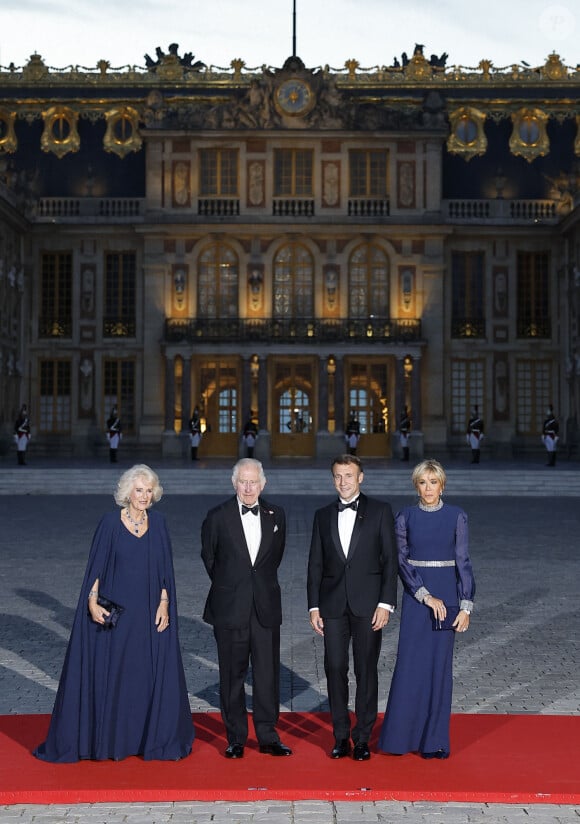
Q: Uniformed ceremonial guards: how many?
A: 8